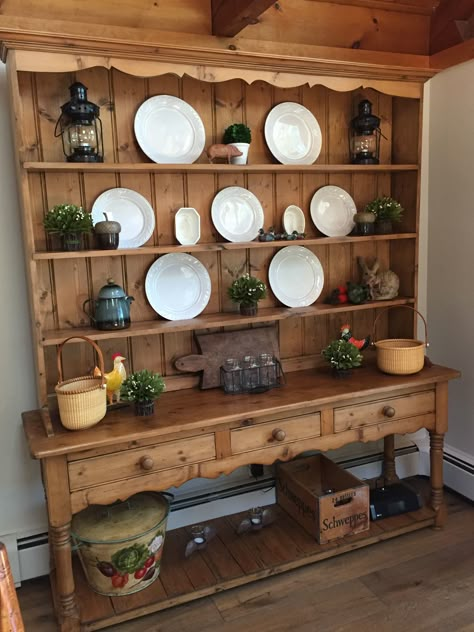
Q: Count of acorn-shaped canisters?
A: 2